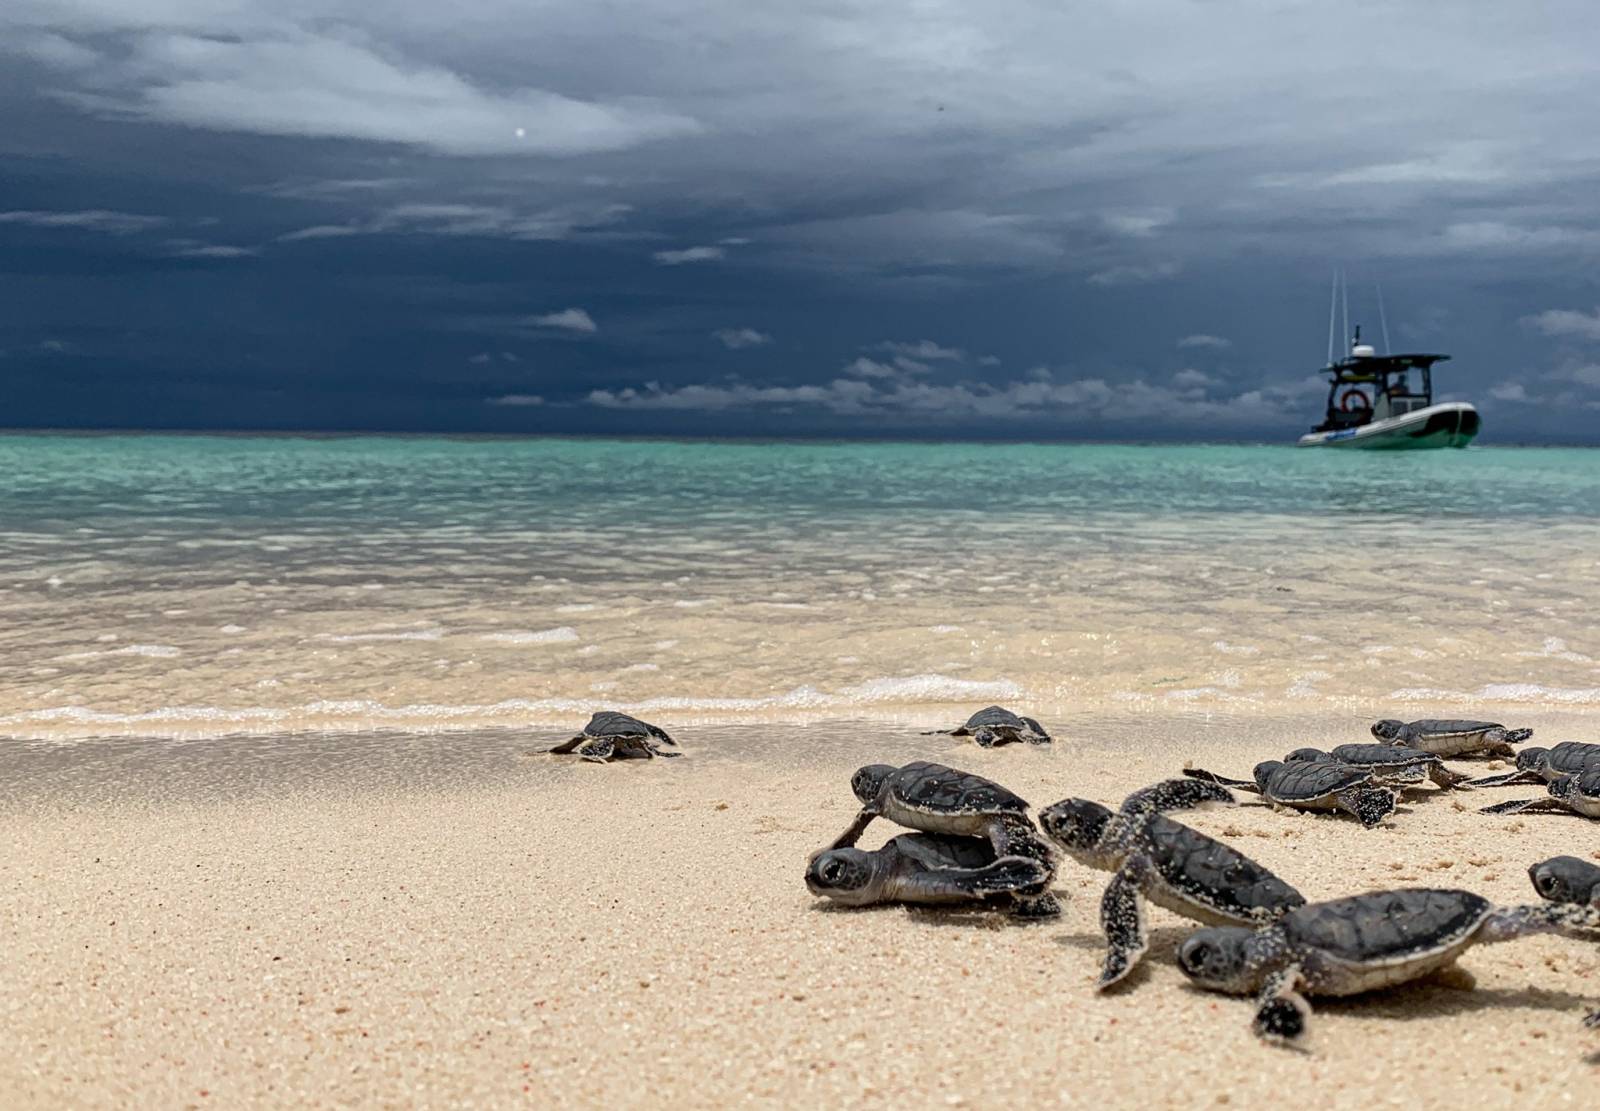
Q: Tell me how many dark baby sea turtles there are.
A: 12